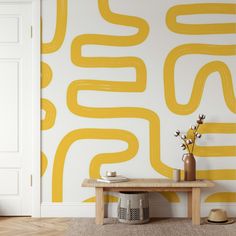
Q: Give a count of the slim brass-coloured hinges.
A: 2